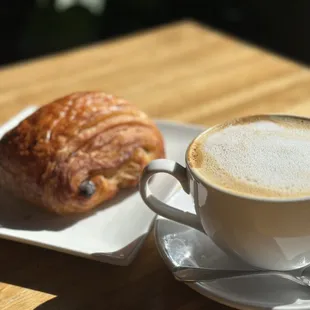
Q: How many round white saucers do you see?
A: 1